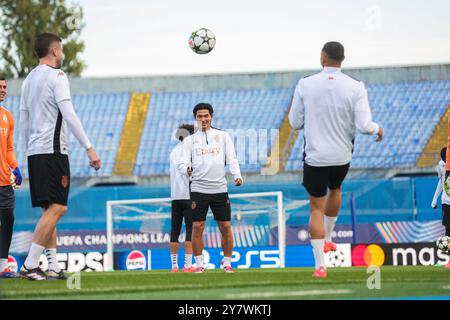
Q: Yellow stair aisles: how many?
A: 3